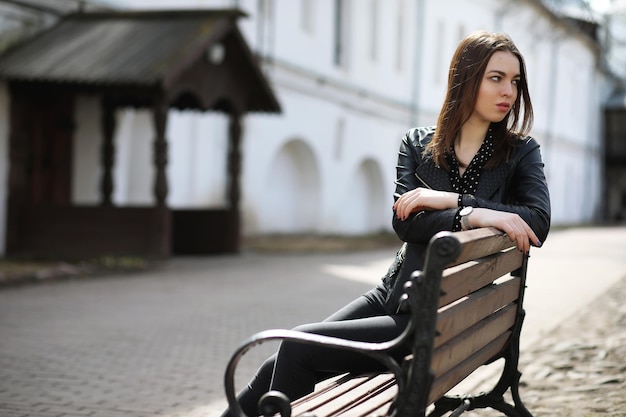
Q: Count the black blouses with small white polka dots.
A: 1